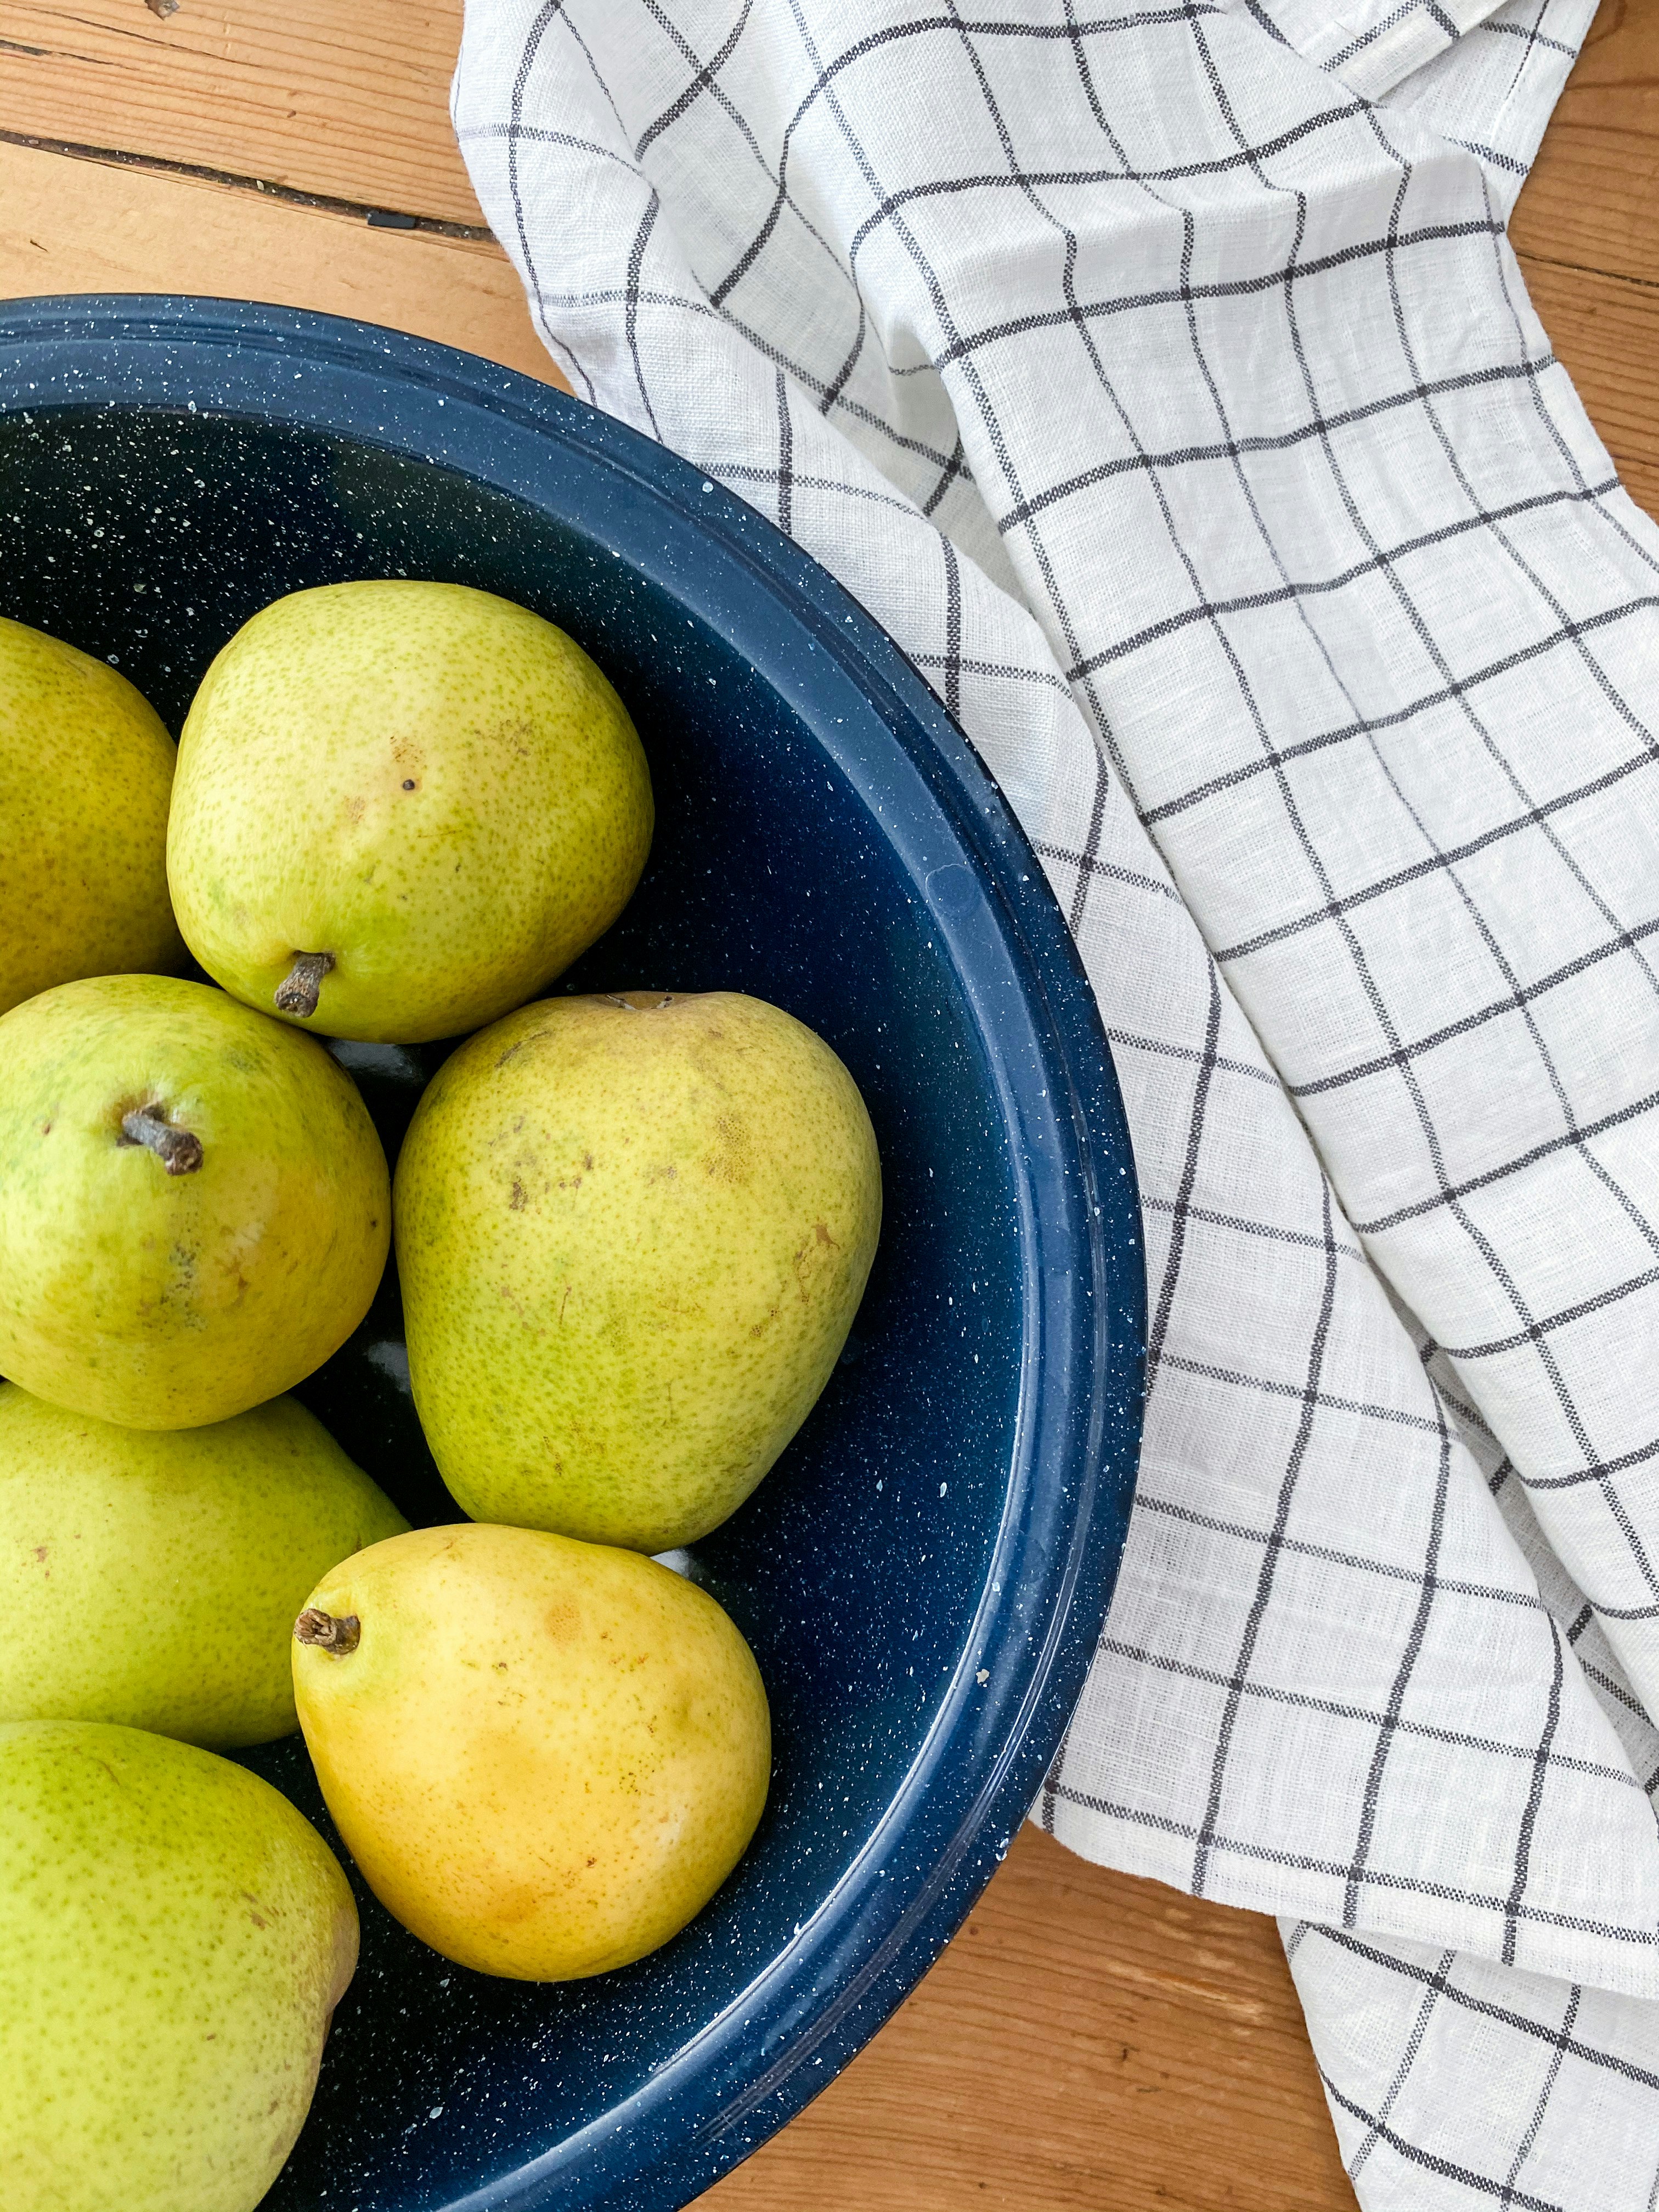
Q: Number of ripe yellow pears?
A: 1